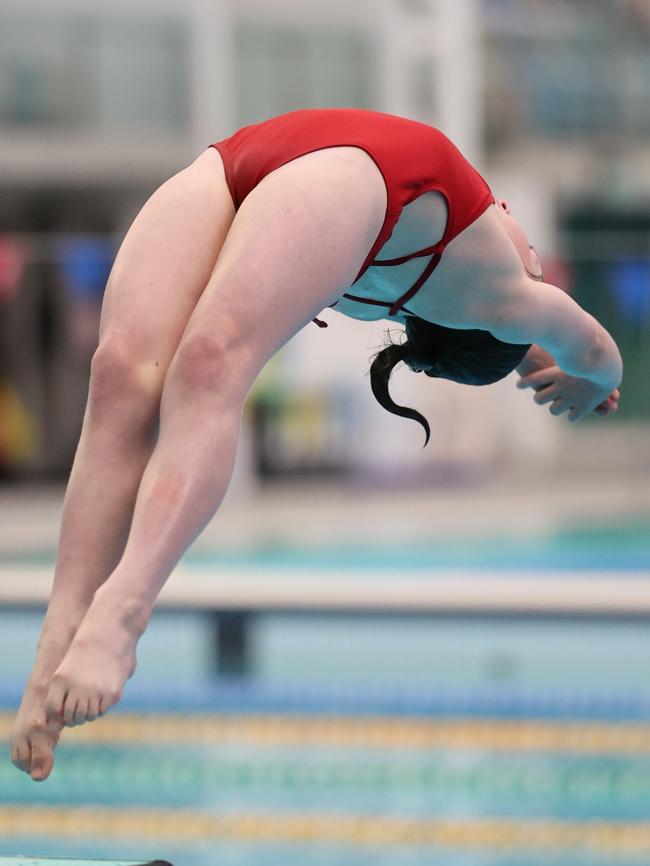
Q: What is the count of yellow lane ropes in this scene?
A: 2